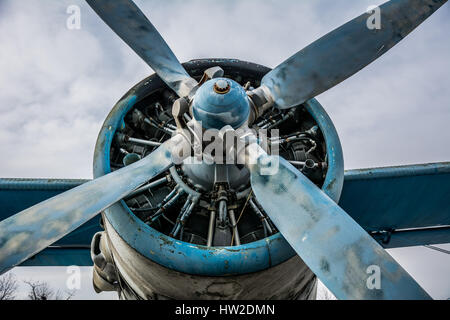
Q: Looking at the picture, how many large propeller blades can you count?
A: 4